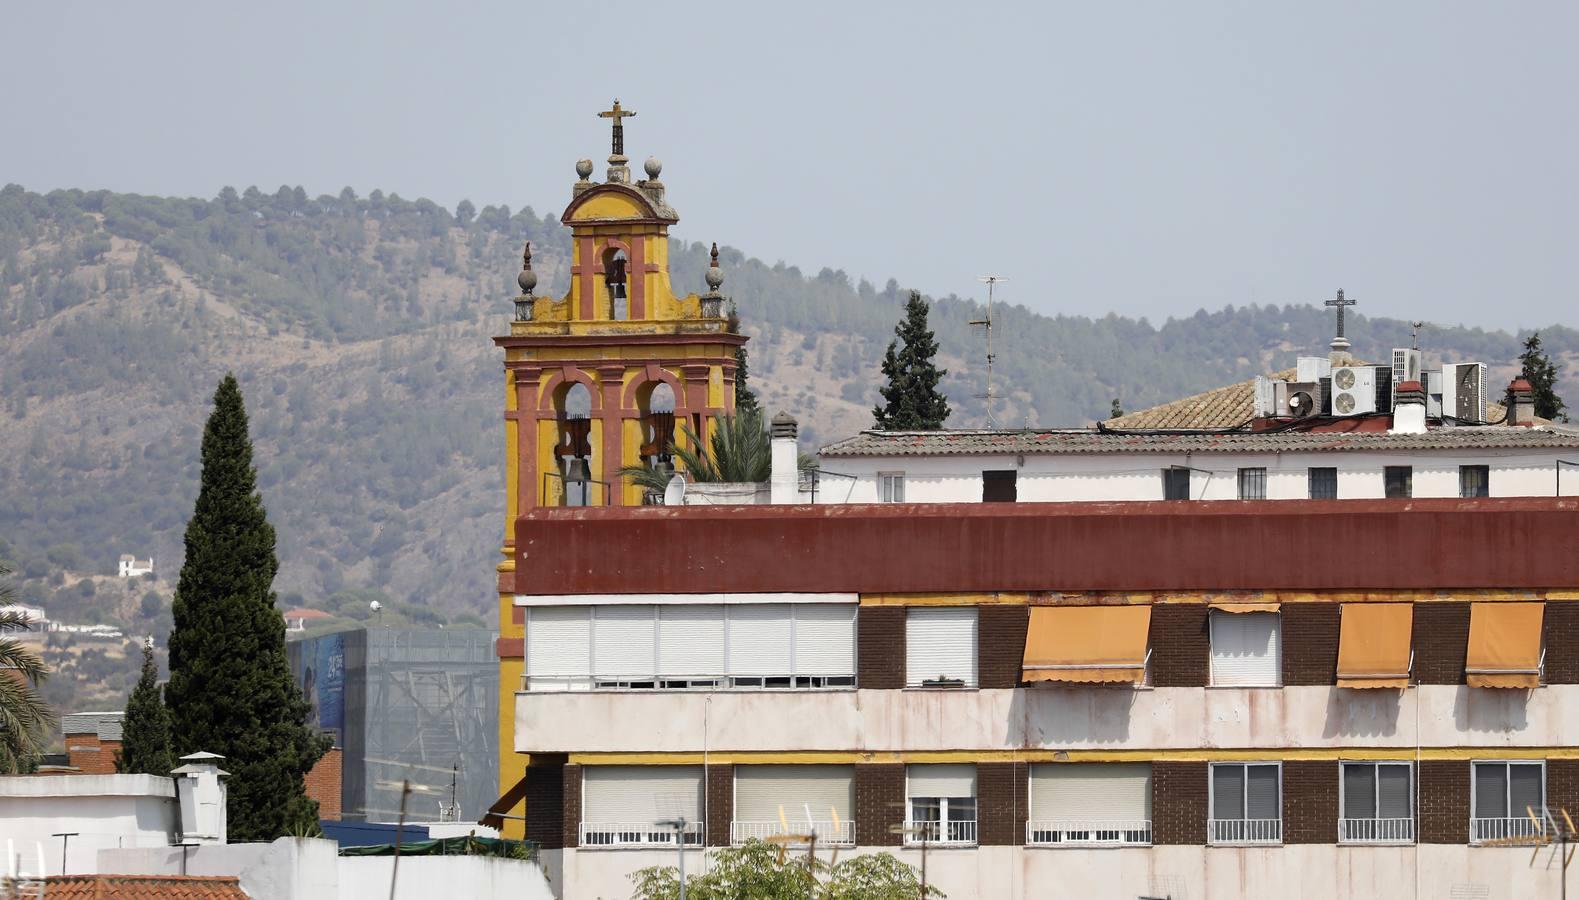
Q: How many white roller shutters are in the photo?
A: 11